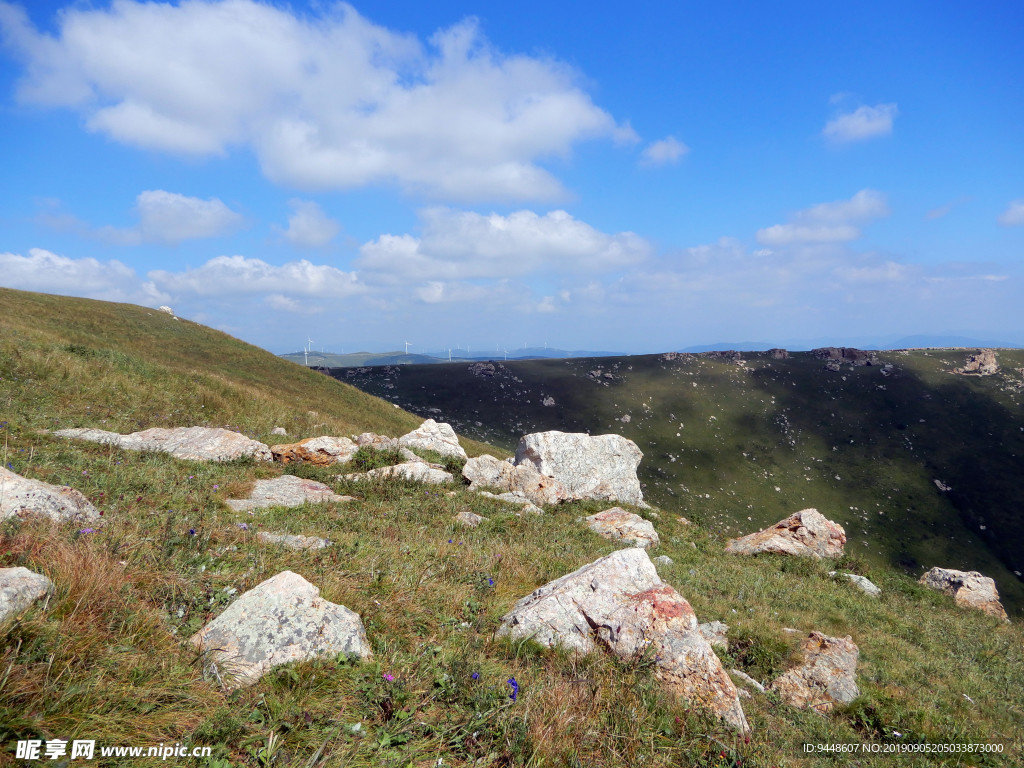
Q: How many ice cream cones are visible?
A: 0